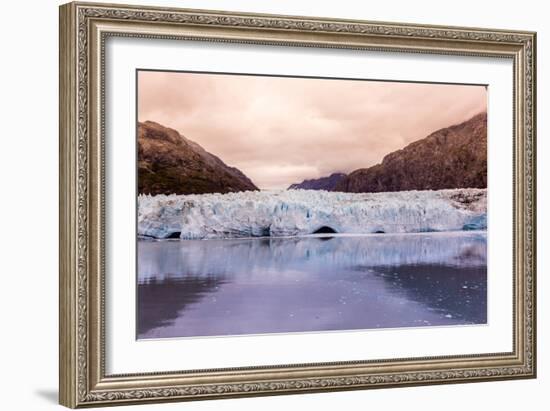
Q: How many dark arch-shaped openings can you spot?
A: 3